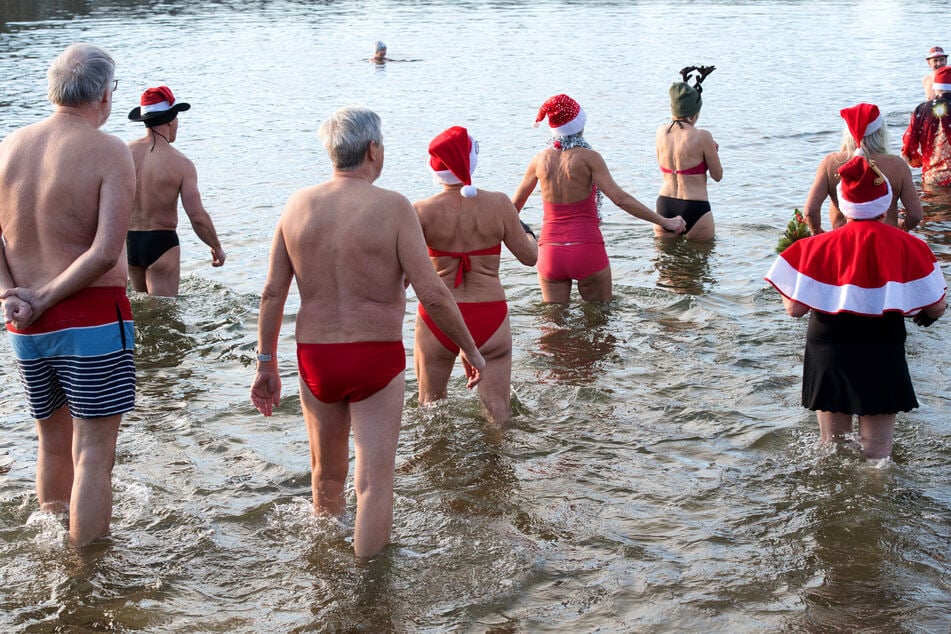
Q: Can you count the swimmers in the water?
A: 11